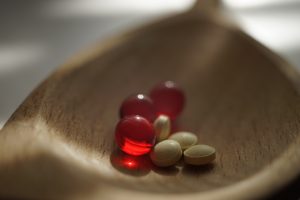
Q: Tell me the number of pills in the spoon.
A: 7